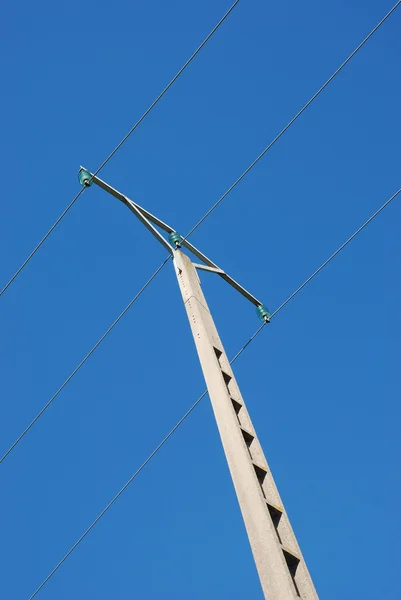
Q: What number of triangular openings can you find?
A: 7